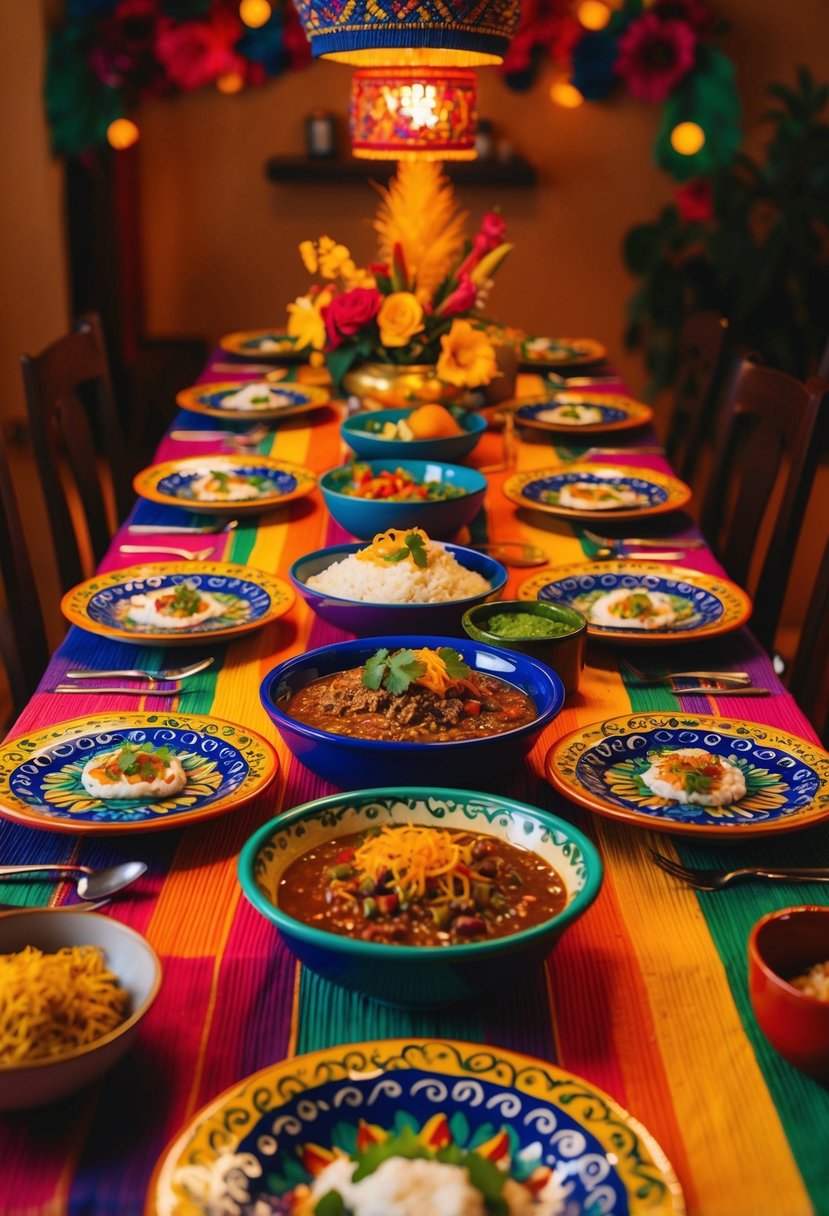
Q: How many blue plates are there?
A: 11